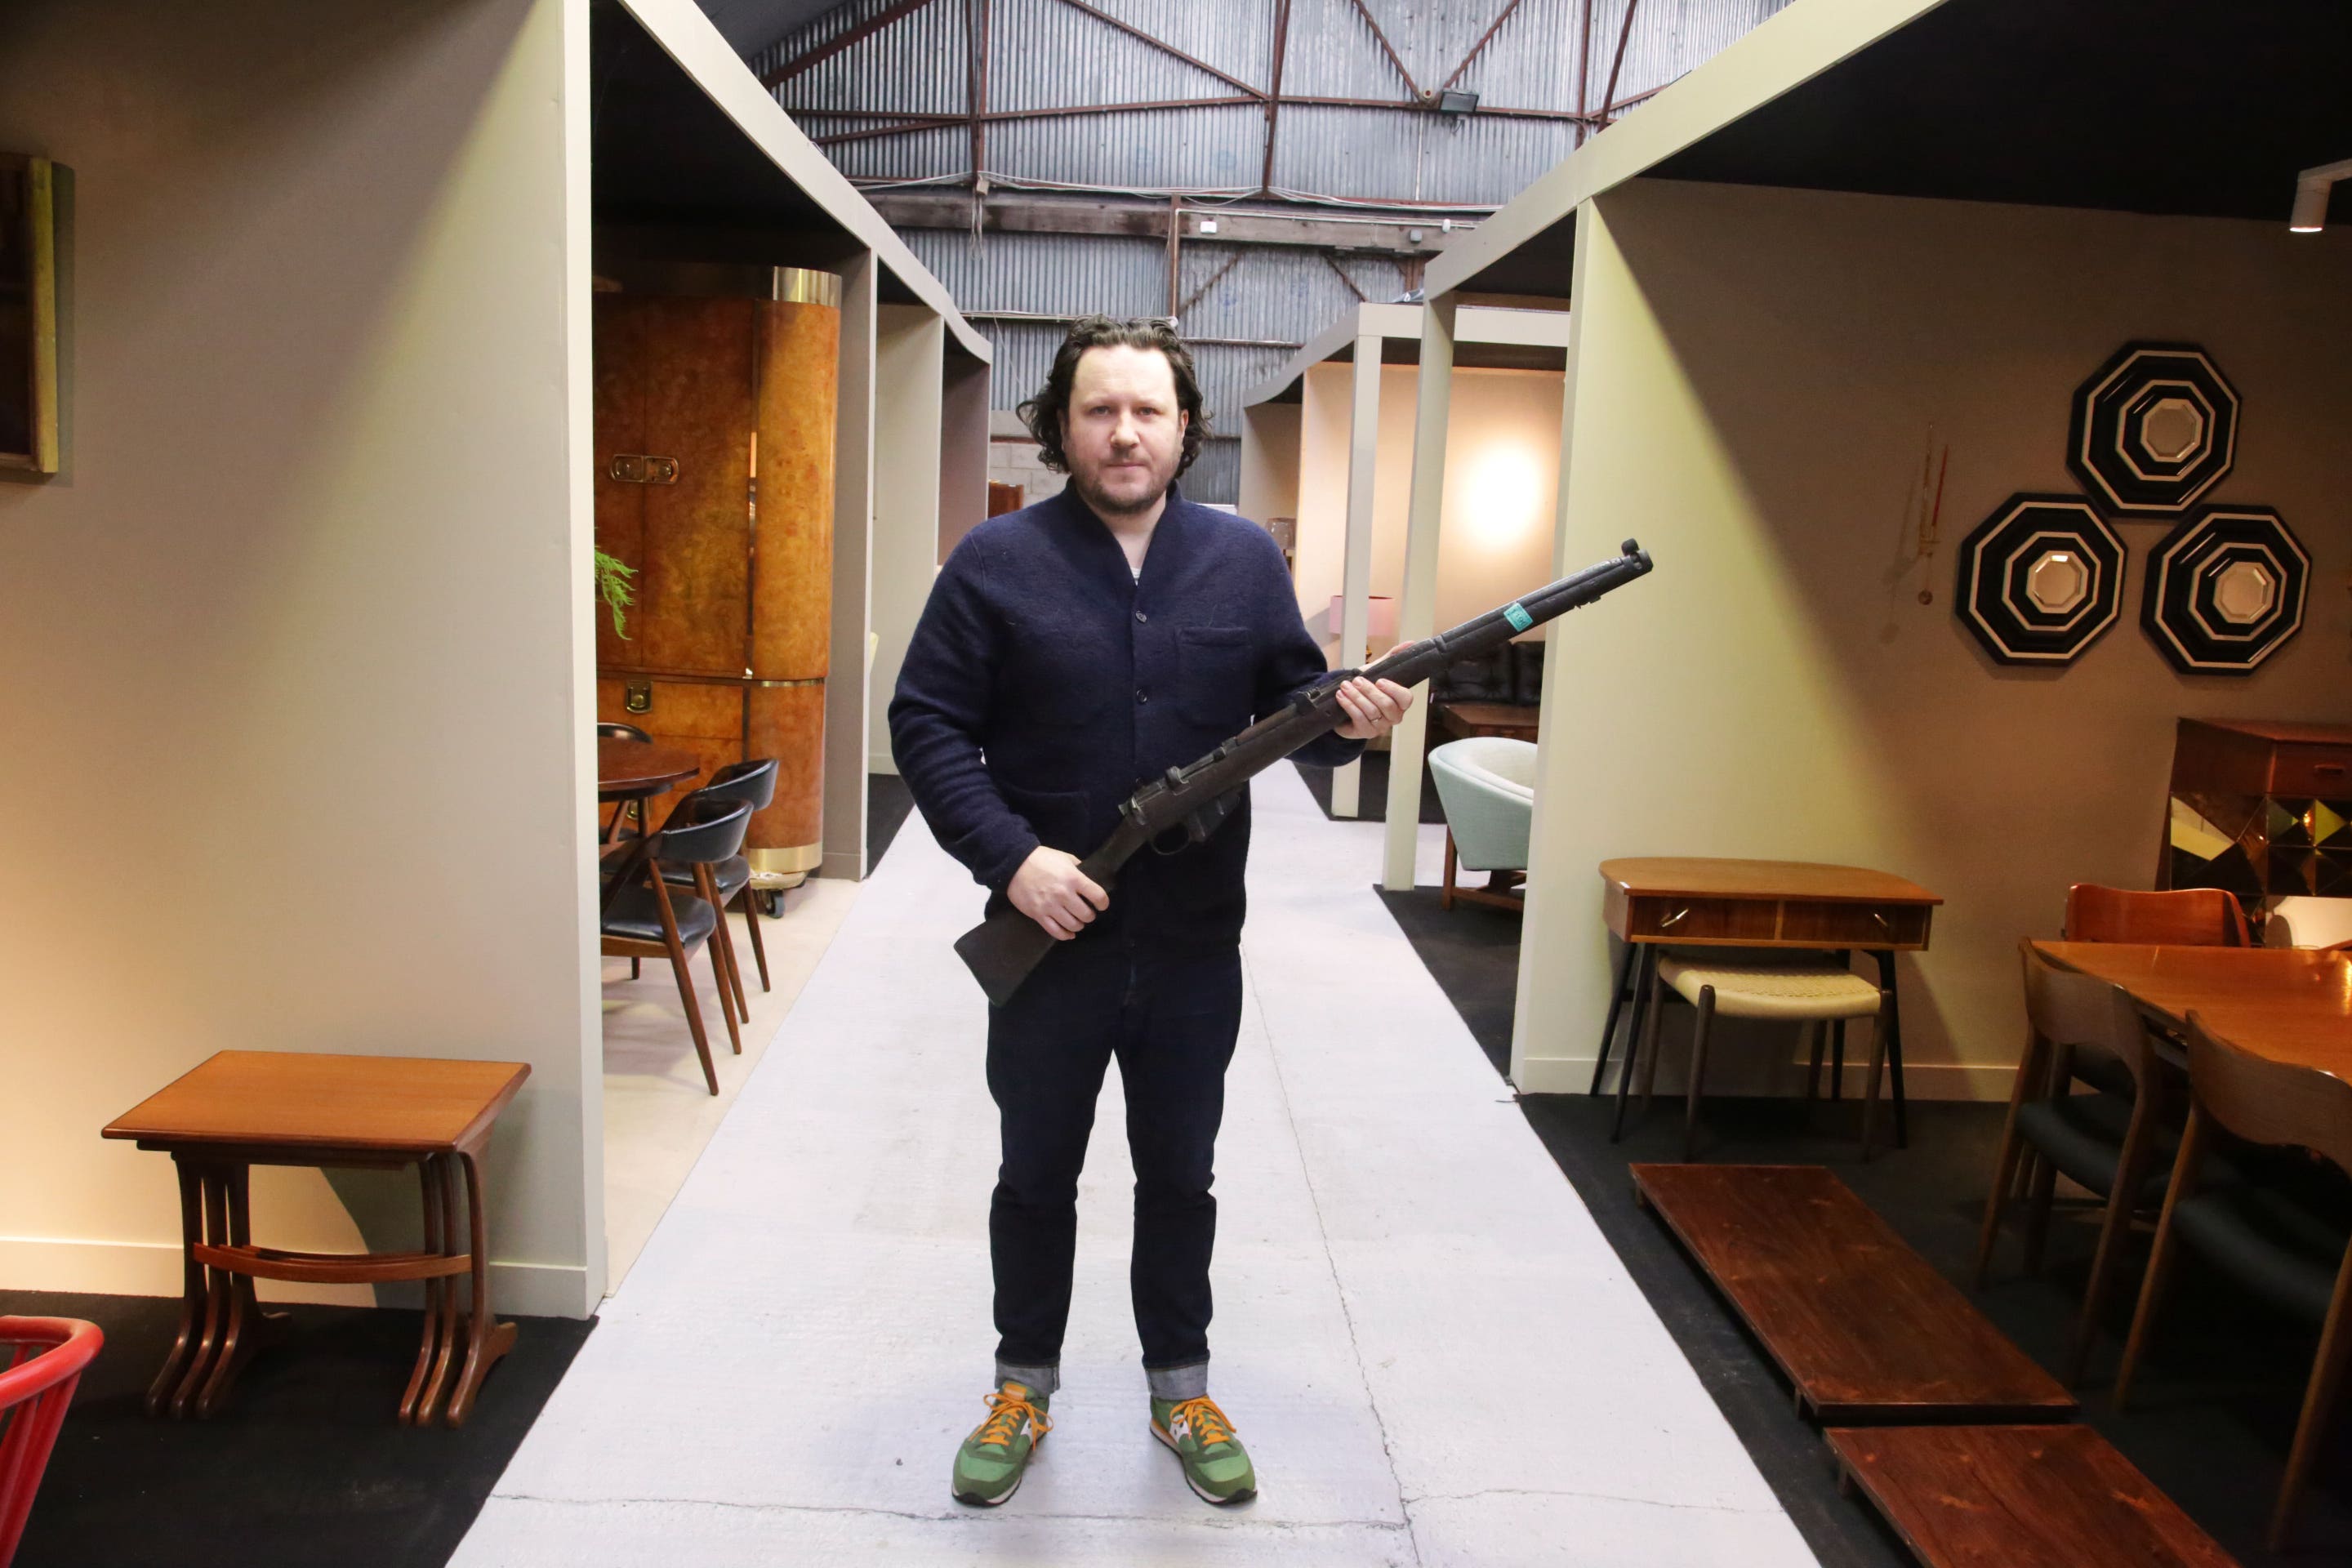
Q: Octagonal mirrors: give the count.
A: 3